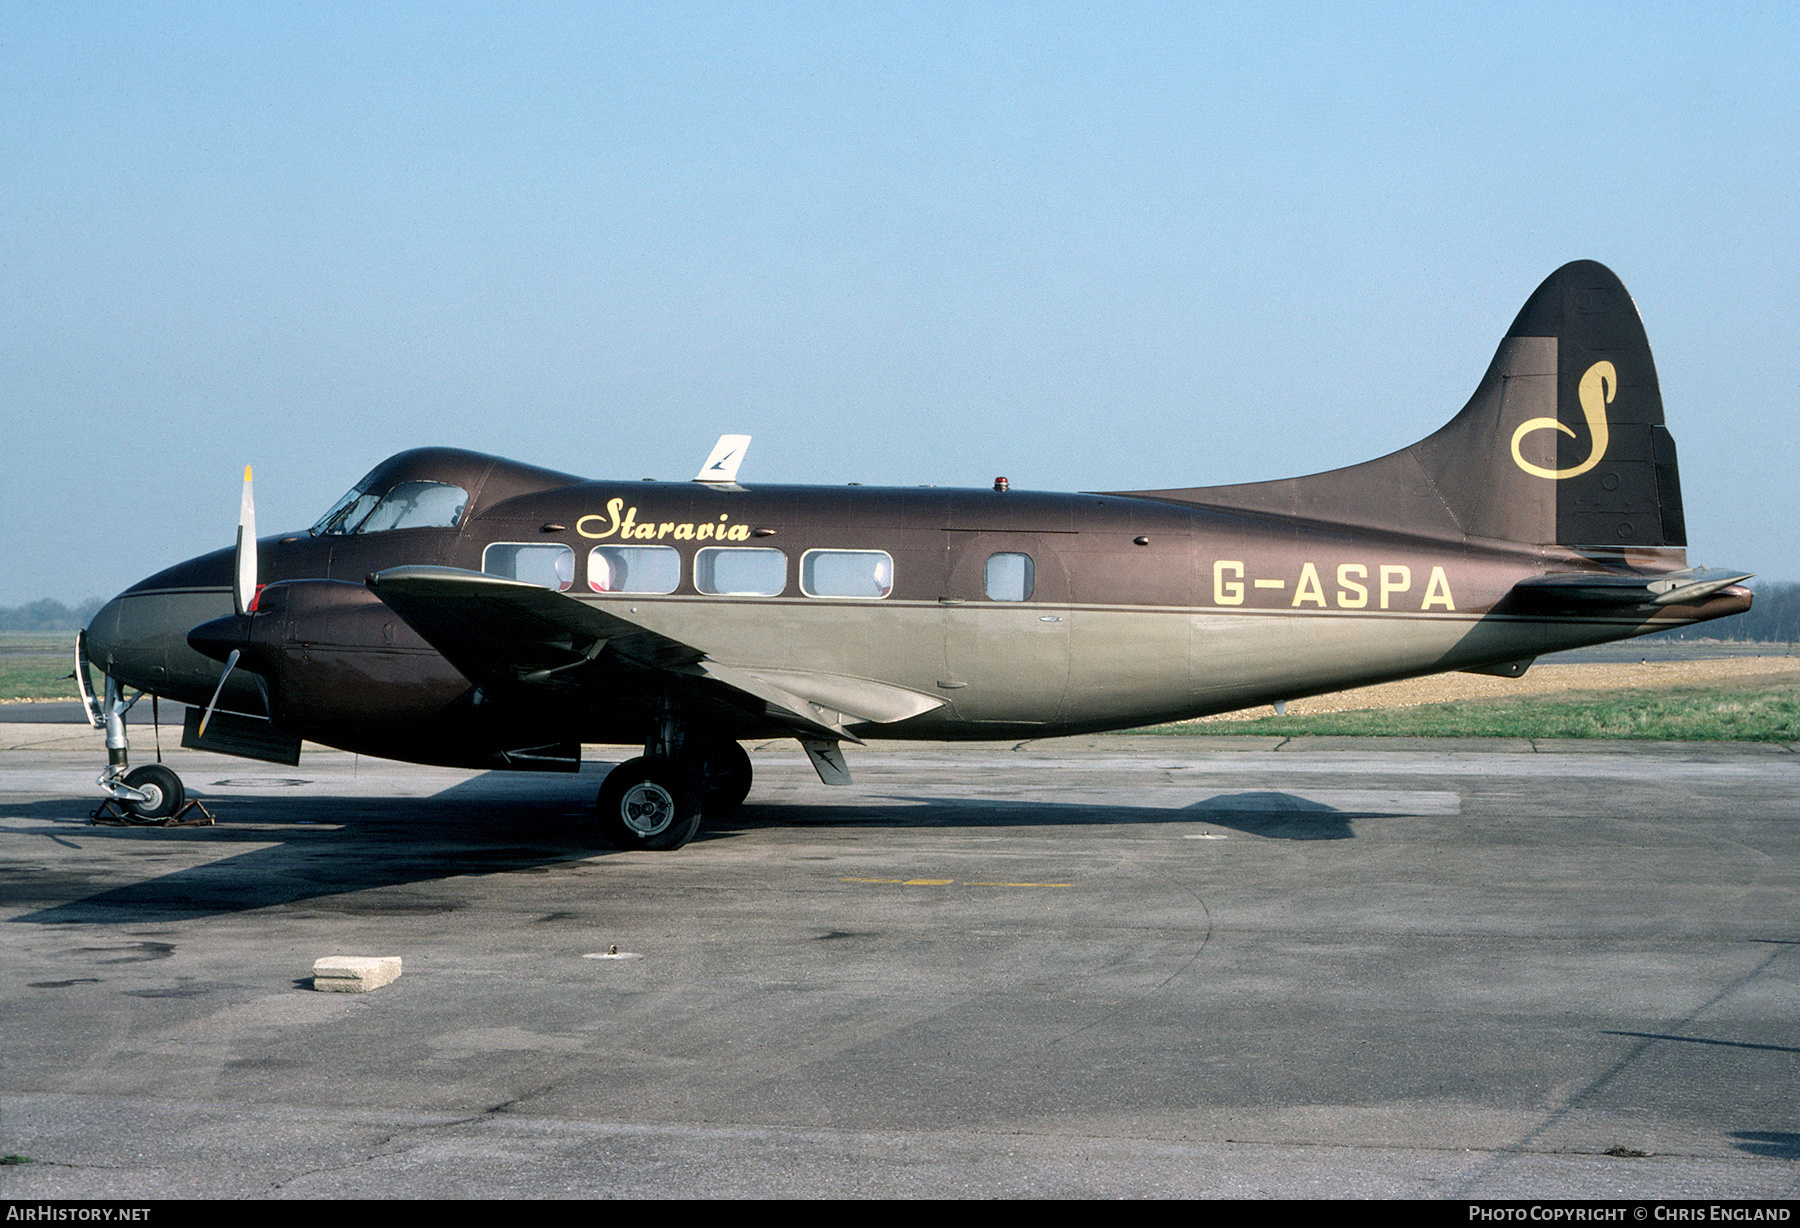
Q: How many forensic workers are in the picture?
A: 0